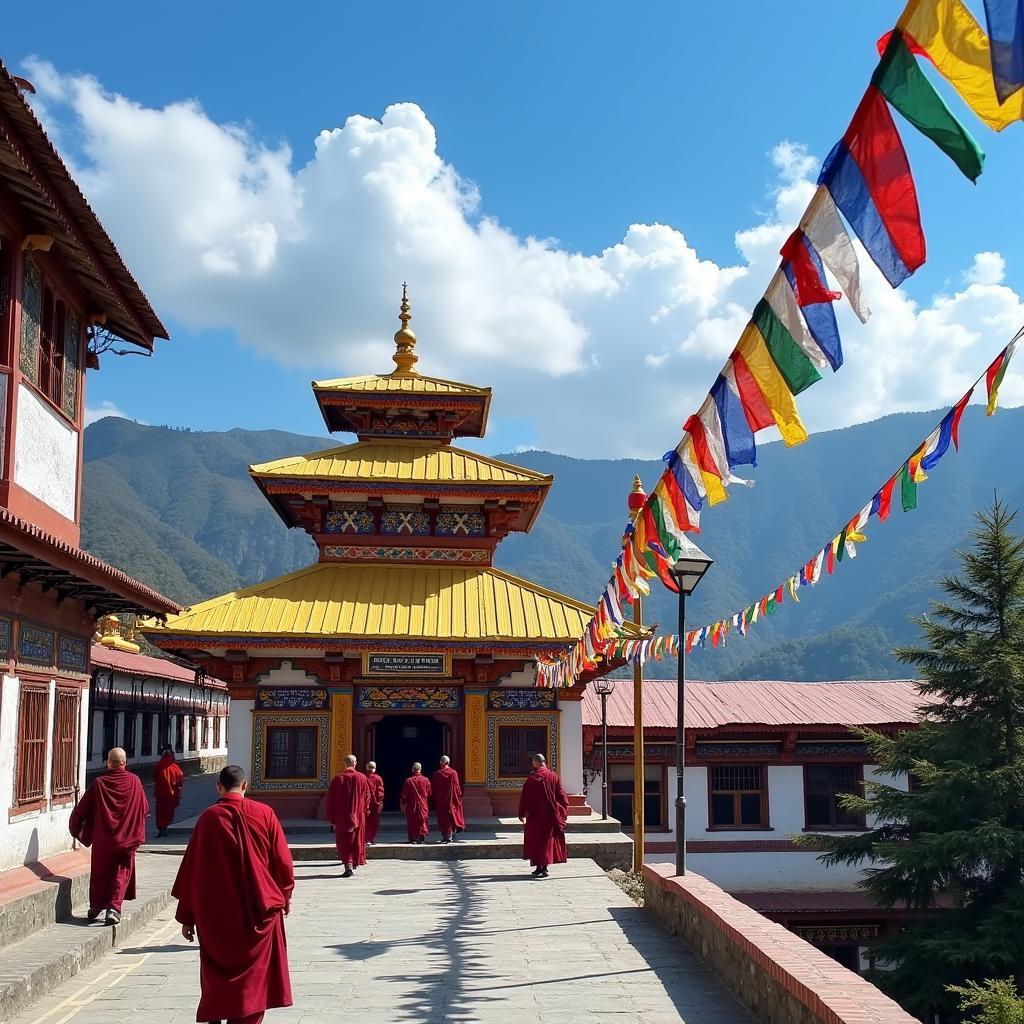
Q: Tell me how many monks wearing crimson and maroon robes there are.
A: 8